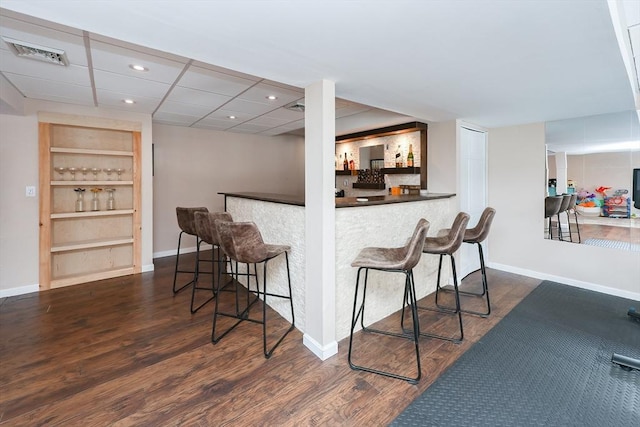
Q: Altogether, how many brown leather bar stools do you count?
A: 6